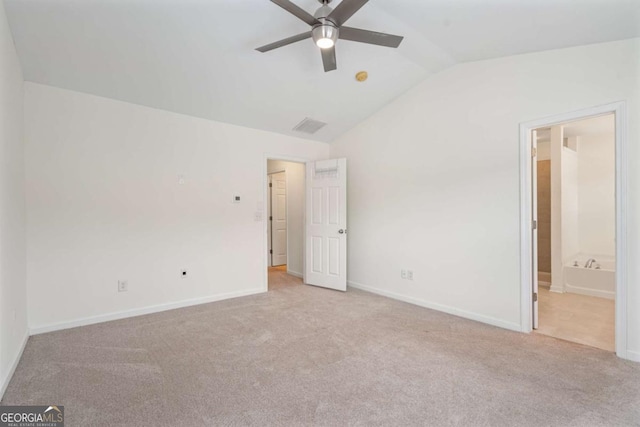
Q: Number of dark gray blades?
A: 5